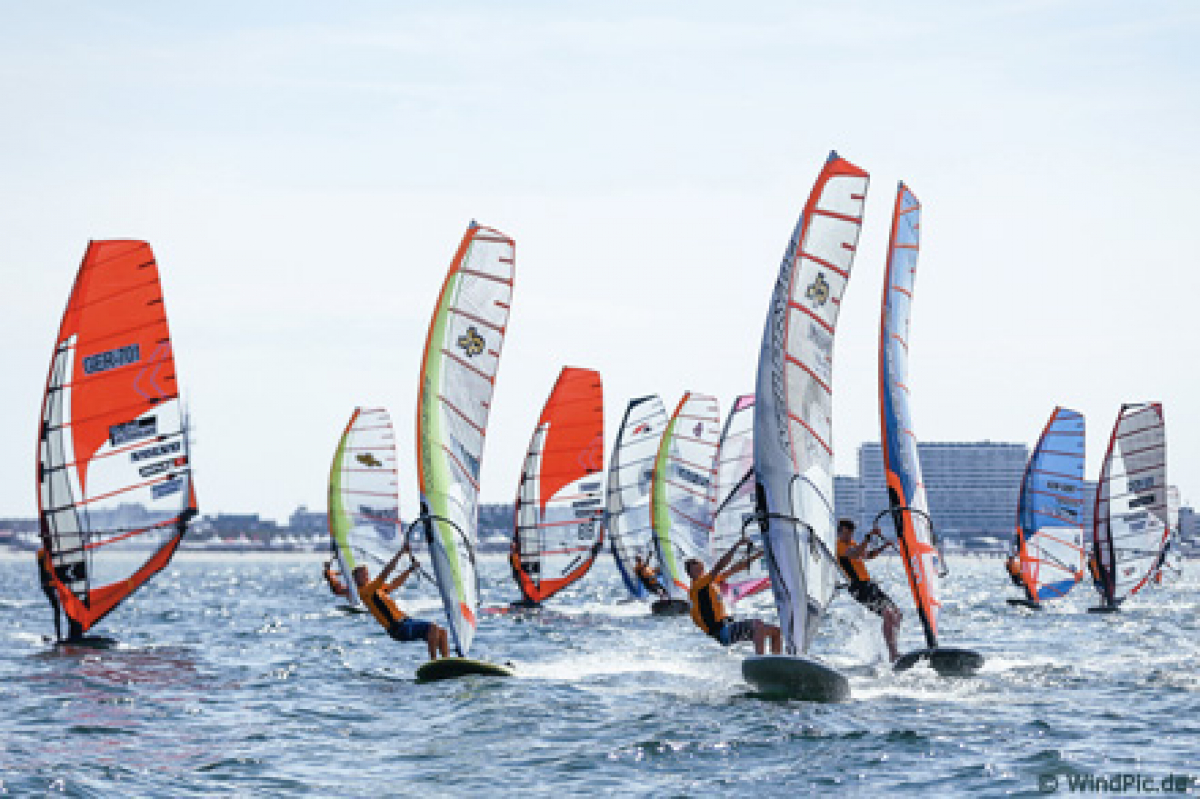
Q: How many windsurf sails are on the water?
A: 12